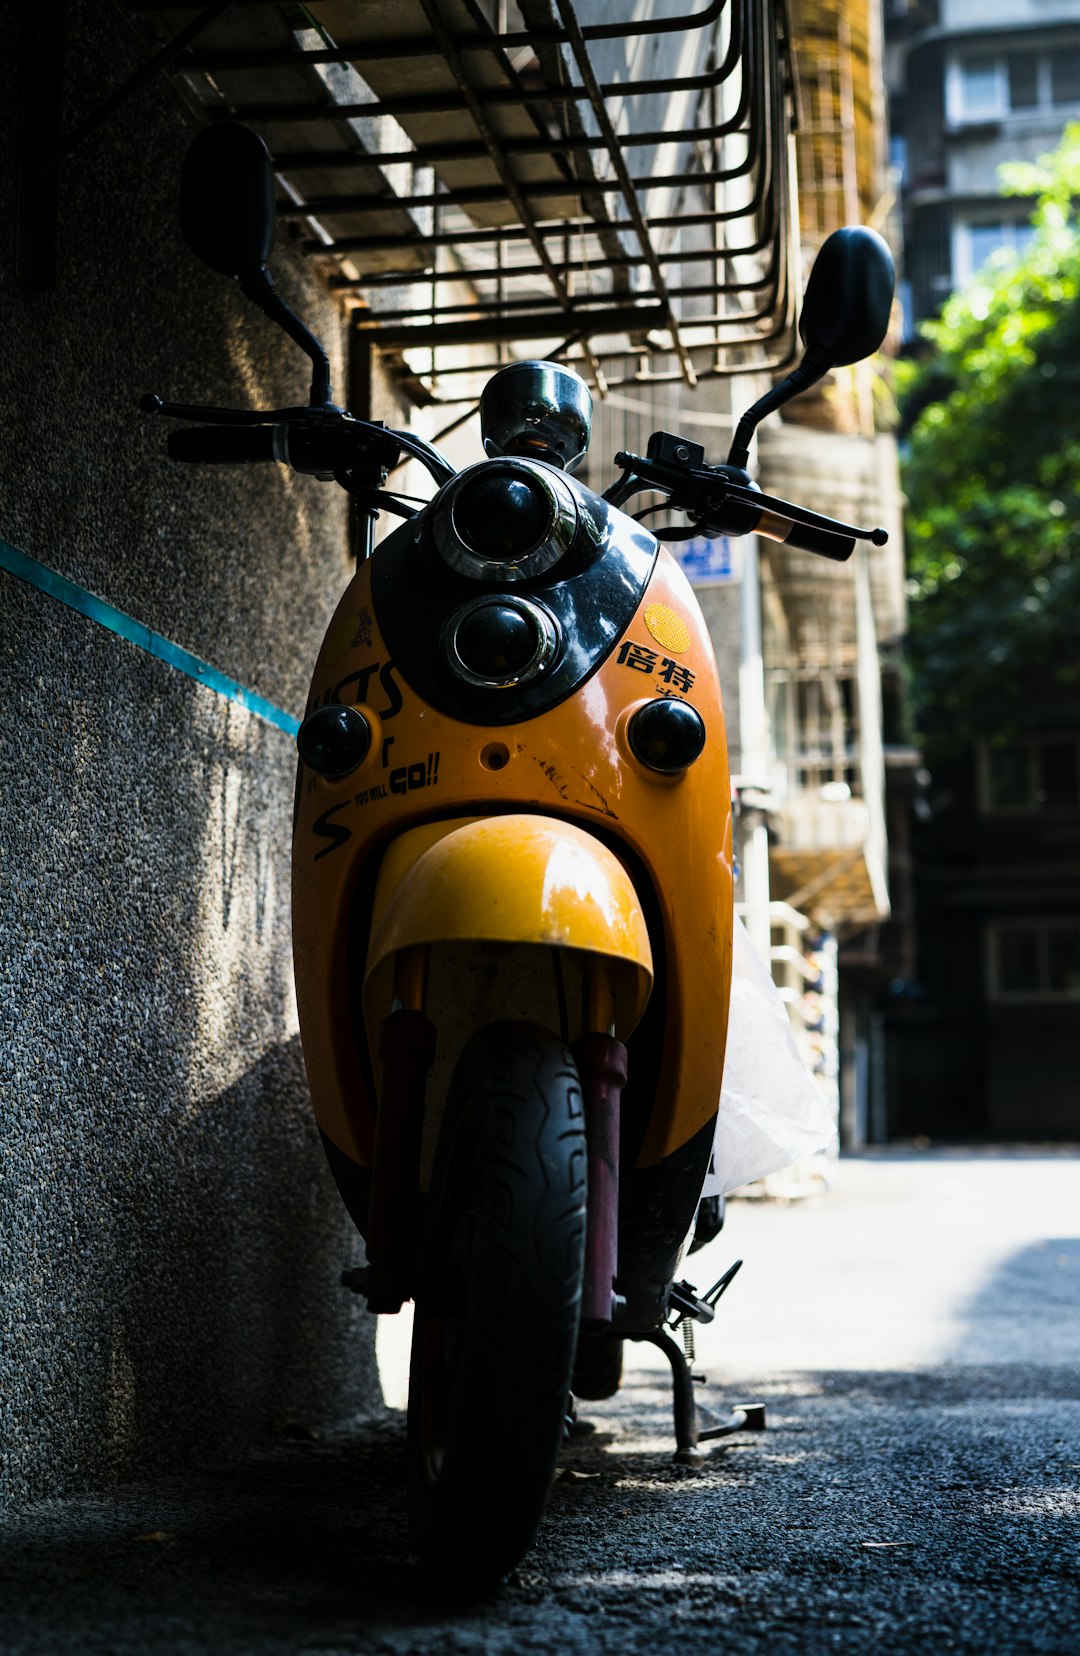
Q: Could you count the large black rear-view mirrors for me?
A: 2